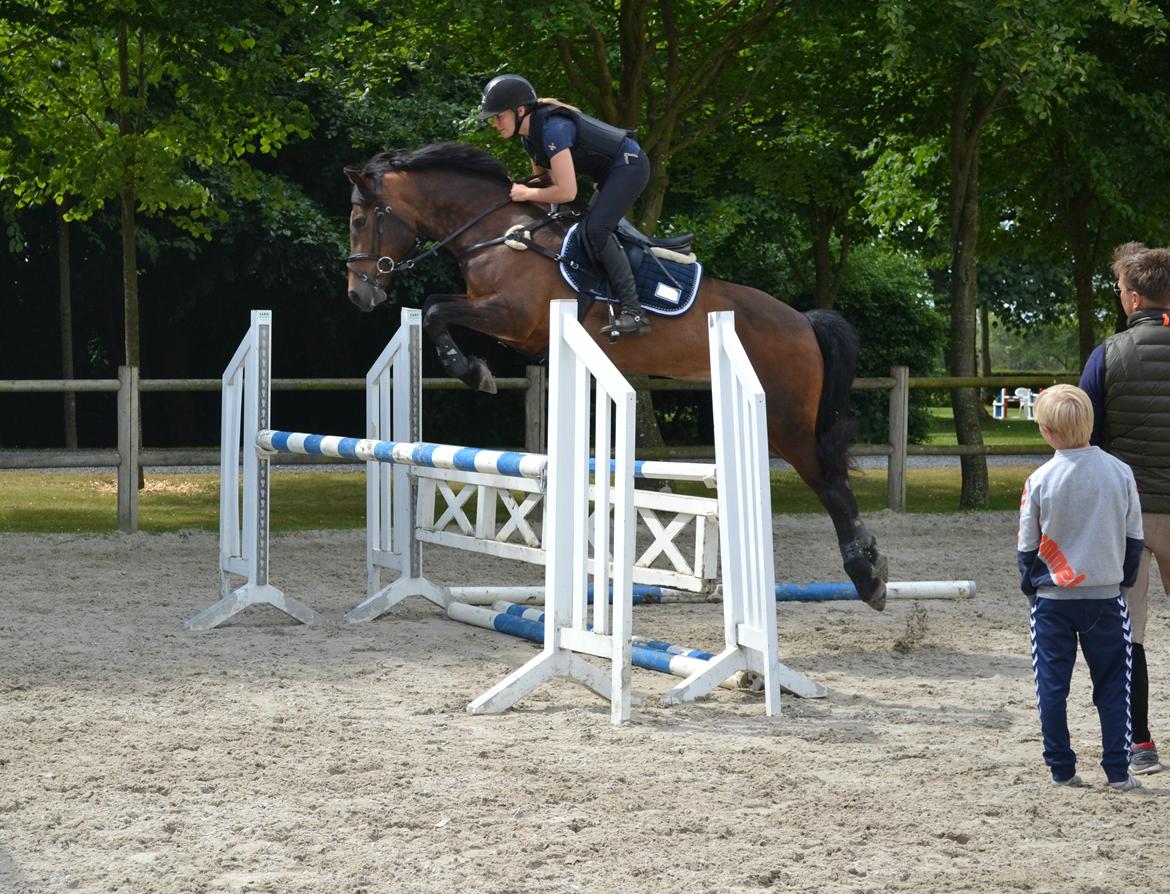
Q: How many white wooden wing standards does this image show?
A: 4